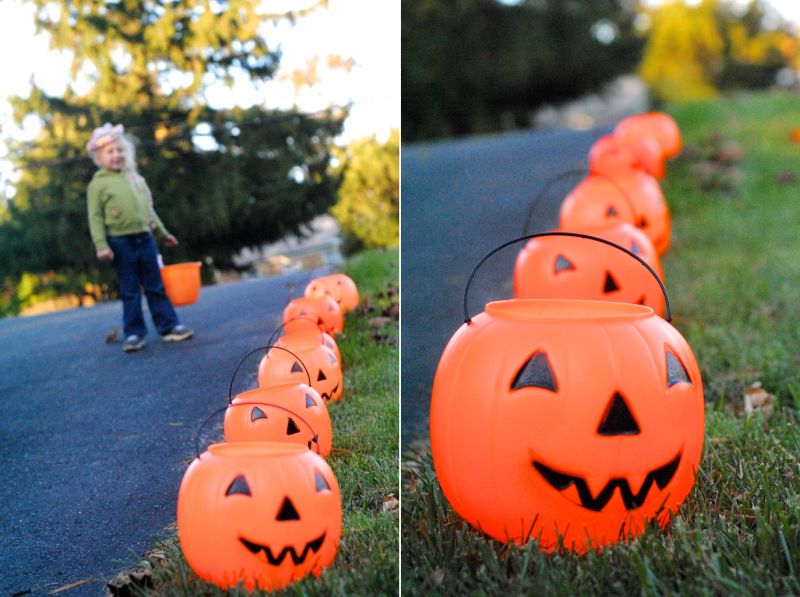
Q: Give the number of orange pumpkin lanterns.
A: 11